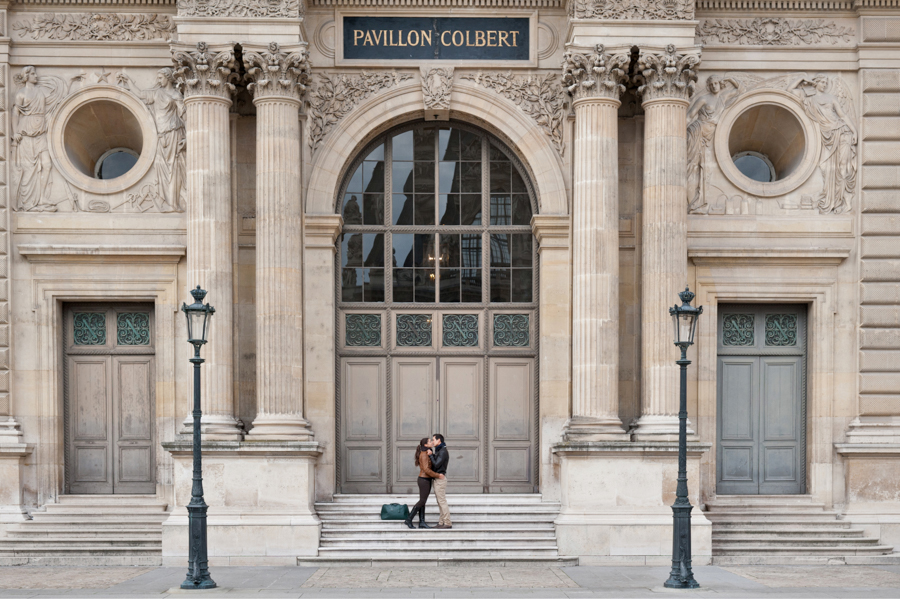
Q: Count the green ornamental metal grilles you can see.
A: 8